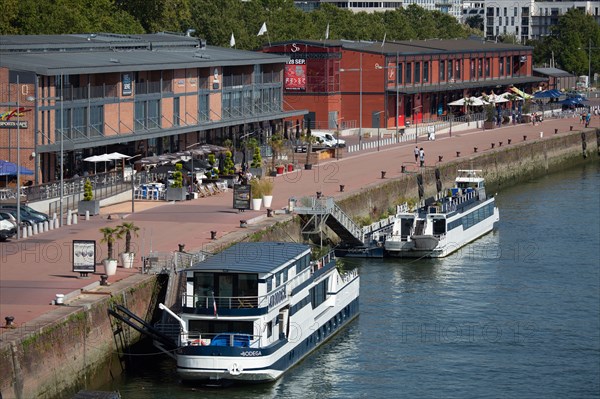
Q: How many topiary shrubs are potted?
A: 5